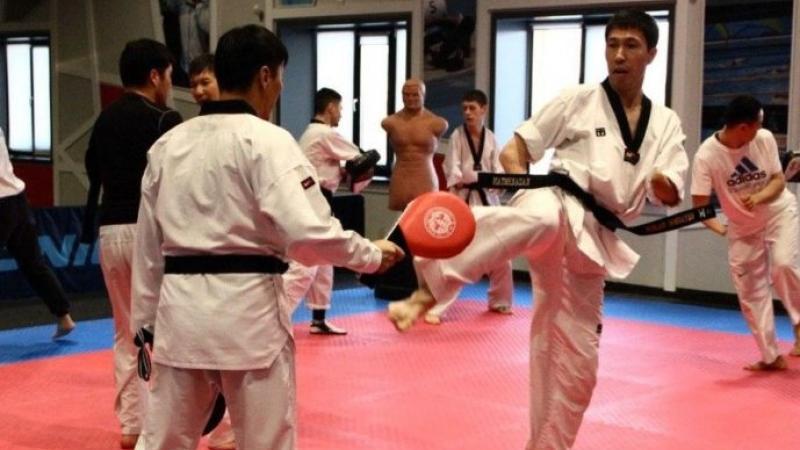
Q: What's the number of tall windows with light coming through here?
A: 3